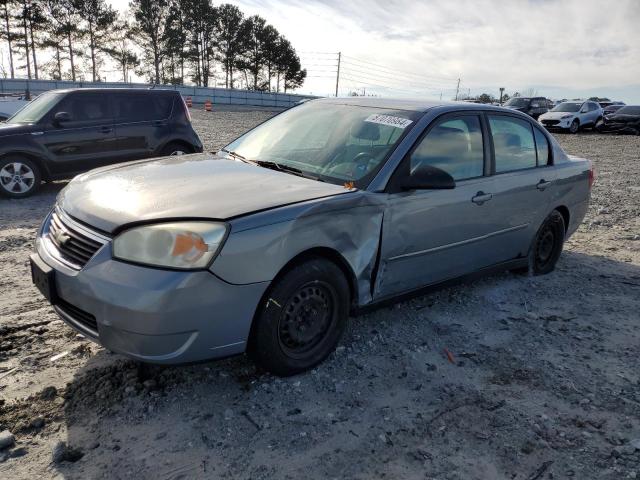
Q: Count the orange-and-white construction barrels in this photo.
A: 2